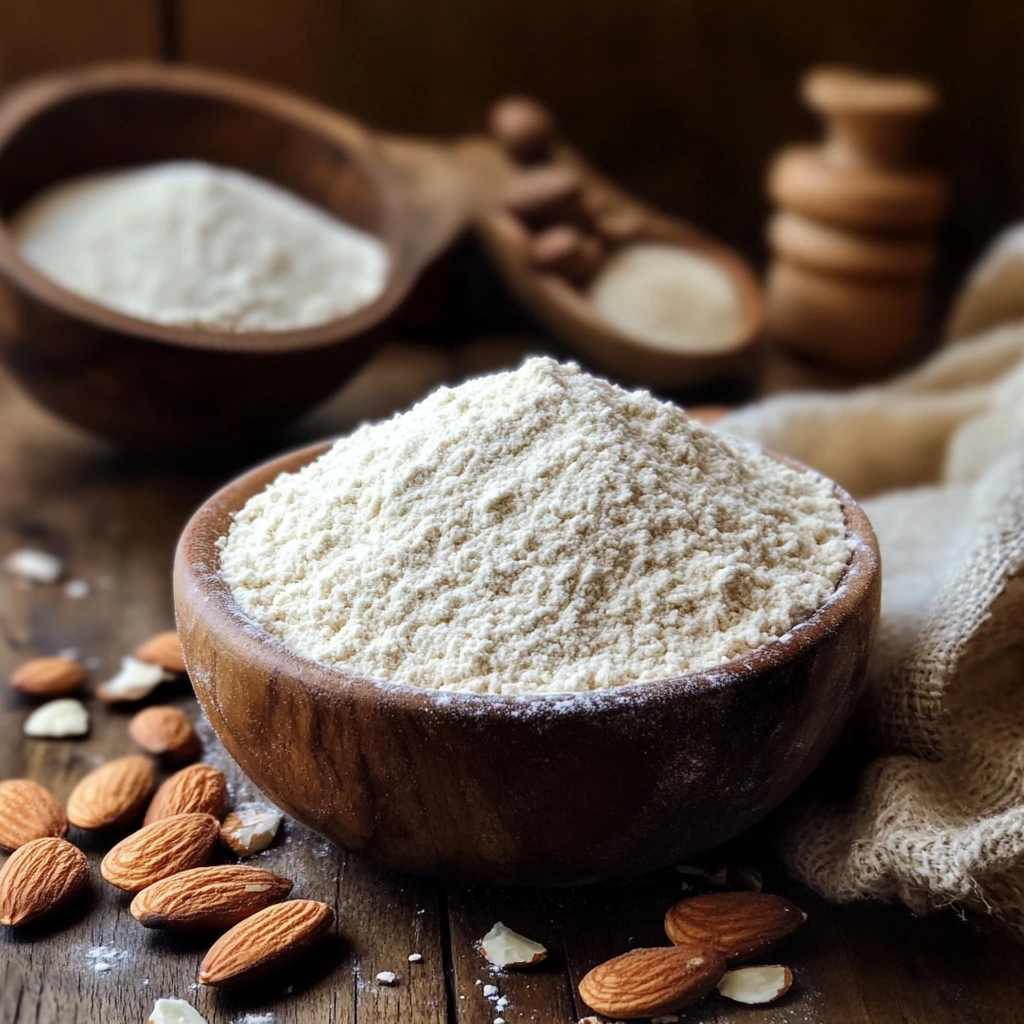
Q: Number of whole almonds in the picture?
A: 12